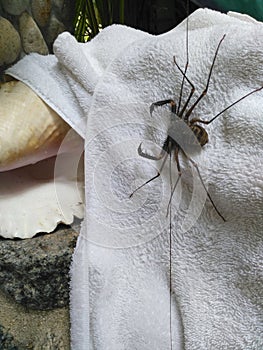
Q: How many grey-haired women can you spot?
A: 0